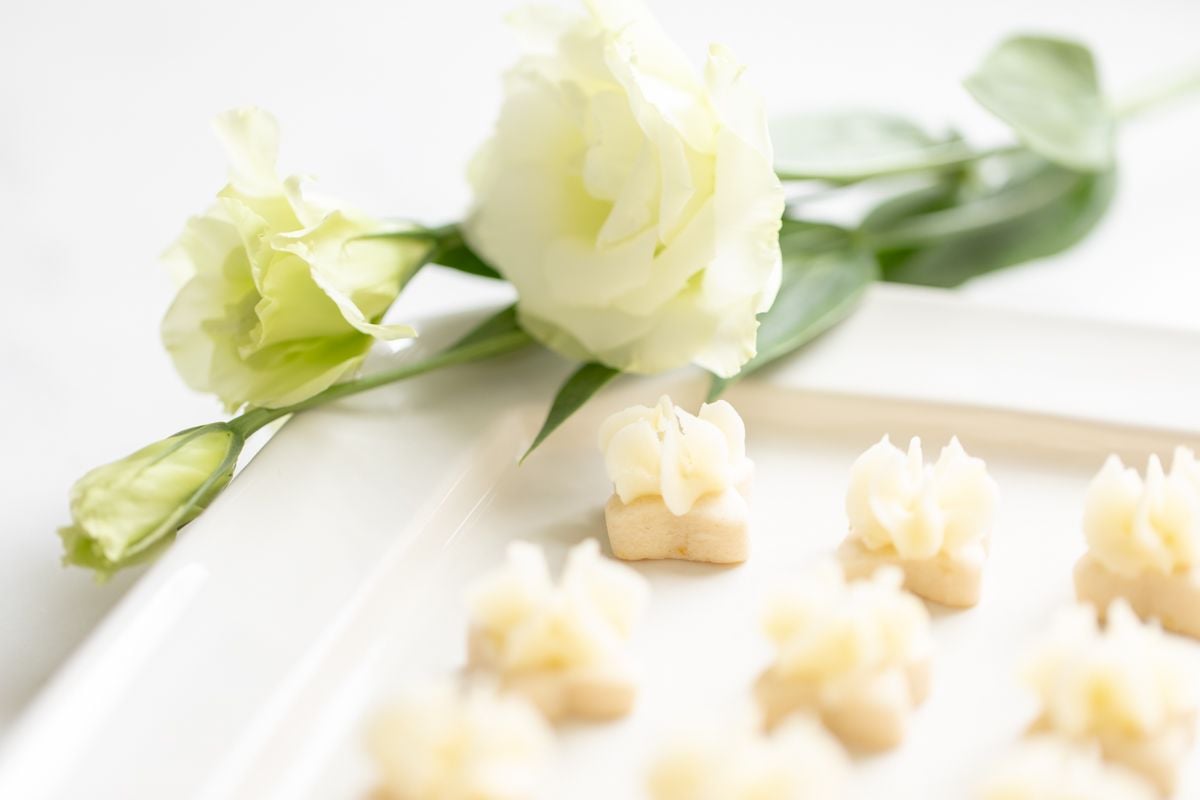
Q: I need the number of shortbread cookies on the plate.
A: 9